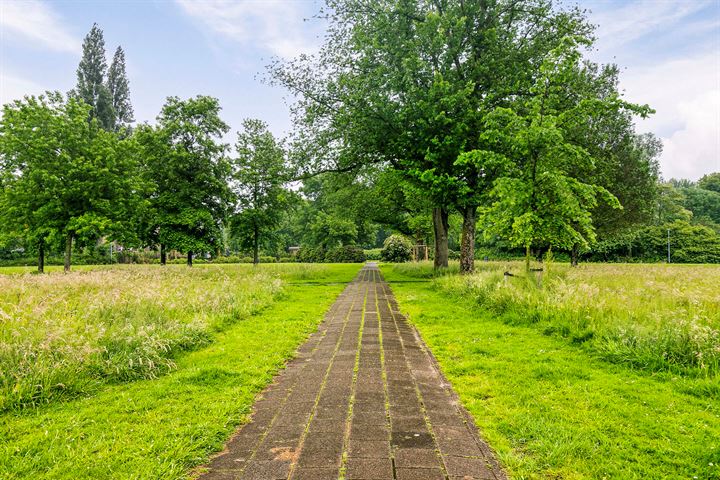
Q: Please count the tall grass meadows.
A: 2